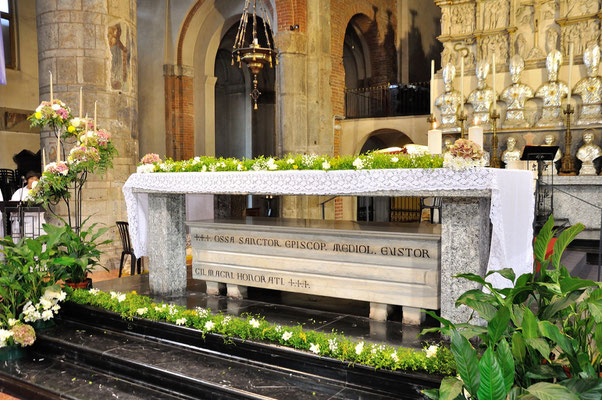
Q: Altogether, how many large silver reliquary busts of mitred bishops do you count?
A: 5